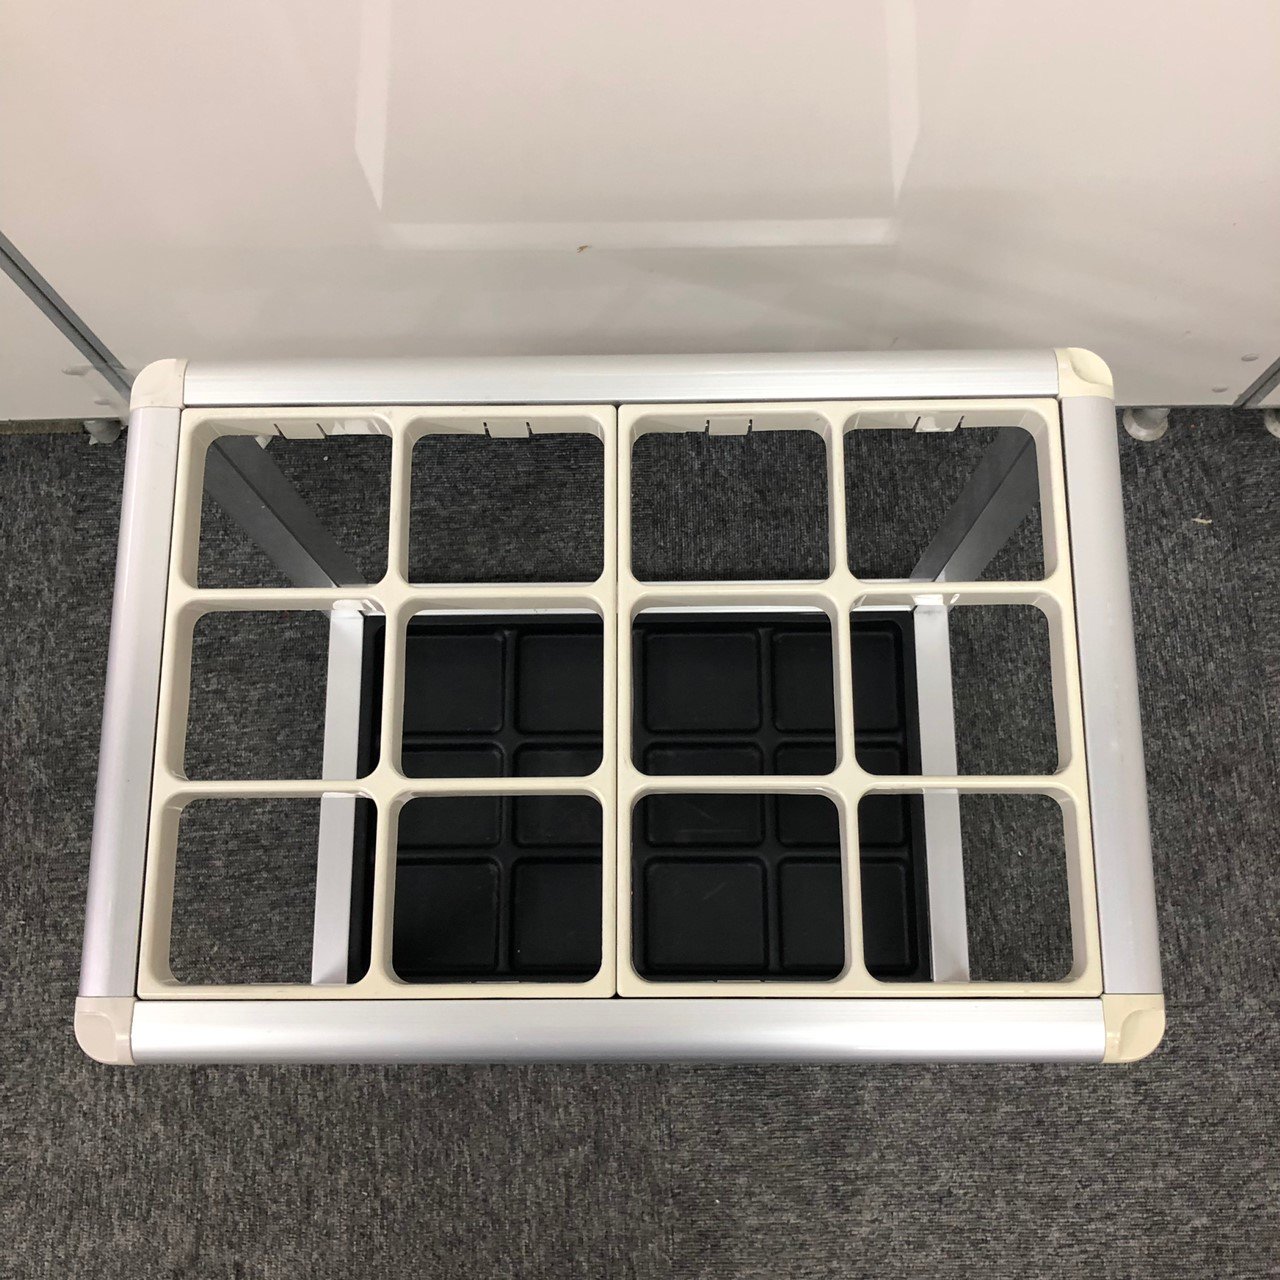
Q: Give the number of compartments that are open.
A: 12